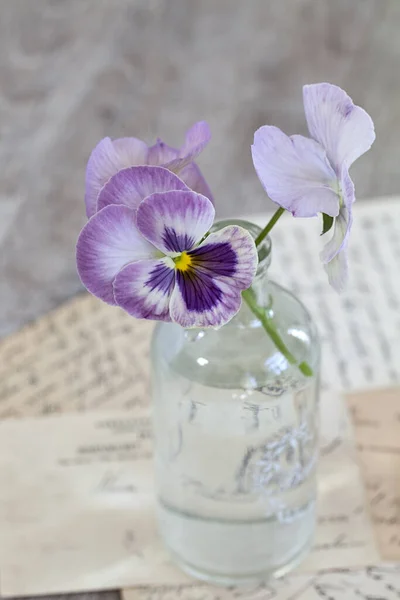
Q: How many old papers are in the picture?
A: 5